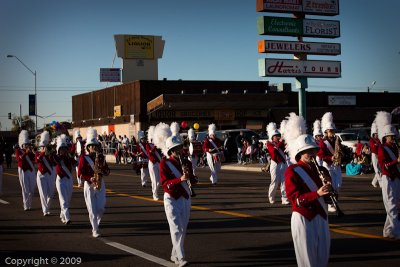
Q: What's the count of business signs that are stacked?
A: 4